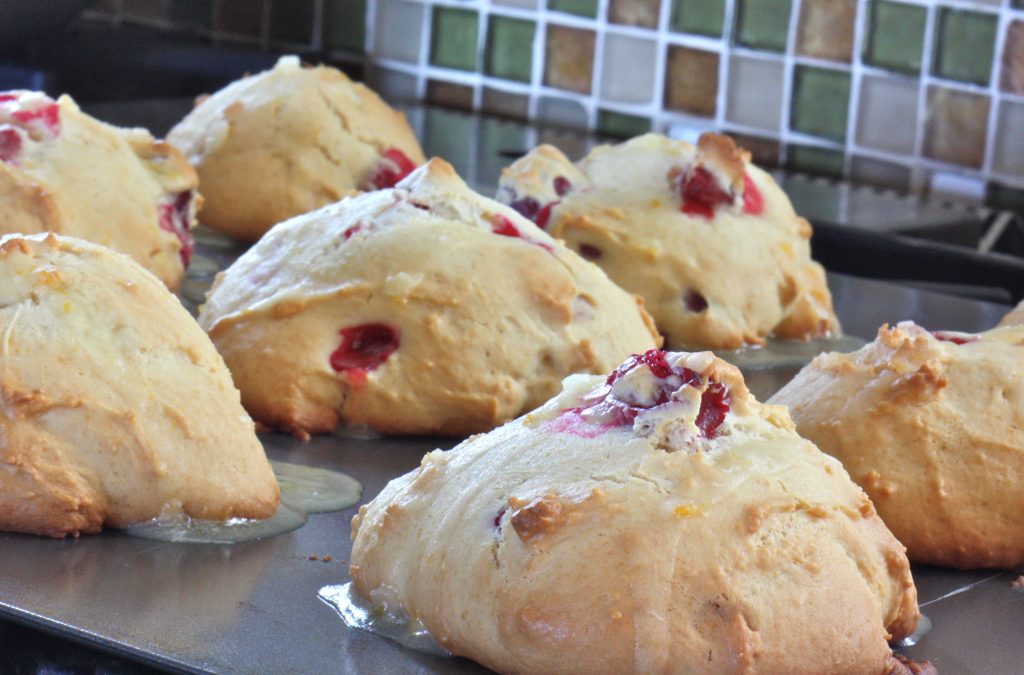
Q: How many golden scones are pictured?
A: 7